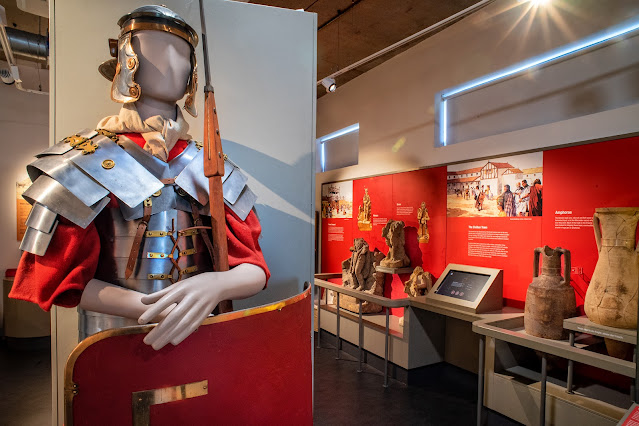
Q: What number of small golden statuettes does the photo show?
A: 2